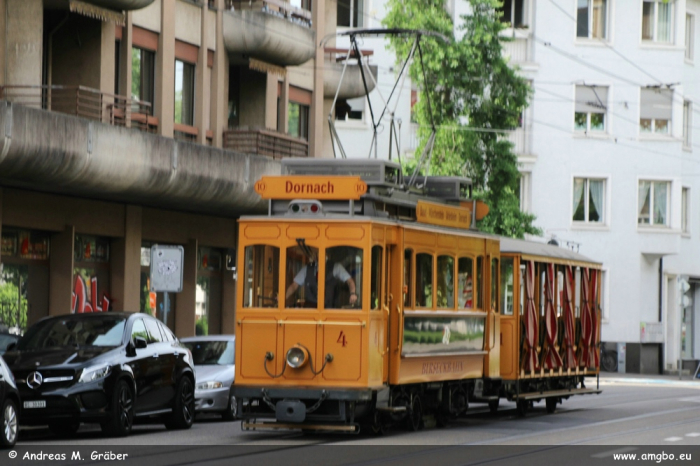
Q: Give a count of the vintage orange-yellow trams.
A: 1